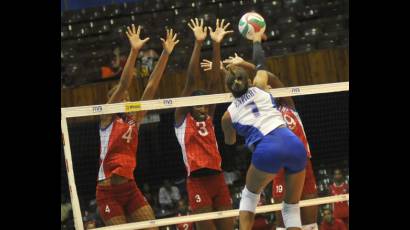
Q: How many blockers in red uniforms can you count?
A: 3